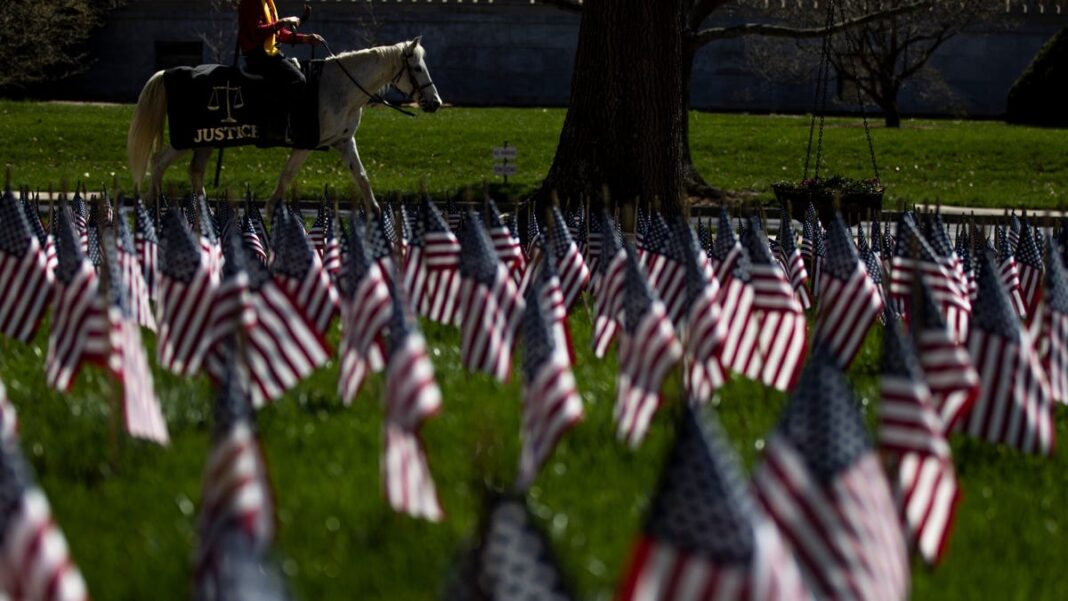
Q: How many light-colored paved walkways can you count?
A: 1